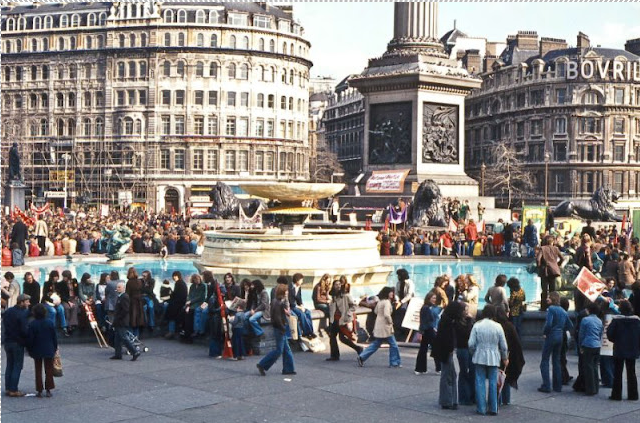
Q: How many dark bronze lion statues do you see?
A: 3